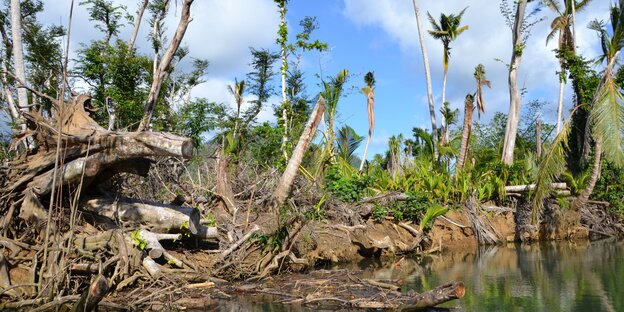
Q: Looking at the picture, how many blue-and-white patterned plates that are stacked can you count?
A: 0